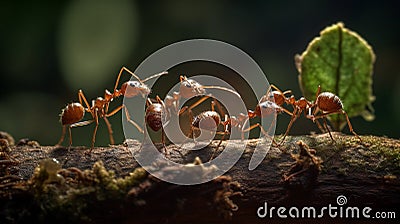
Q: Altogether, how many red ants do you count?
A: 4